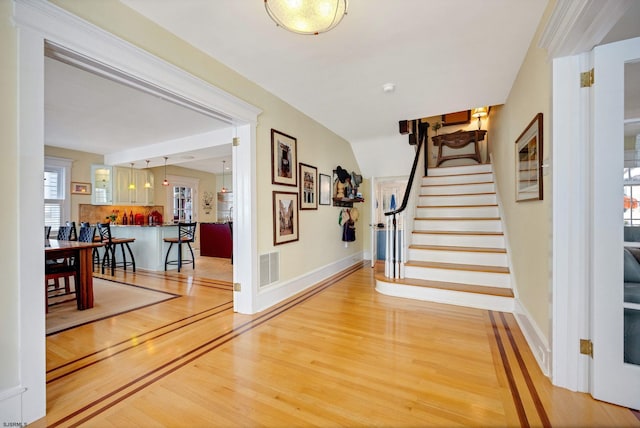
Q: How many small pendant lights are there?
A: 4